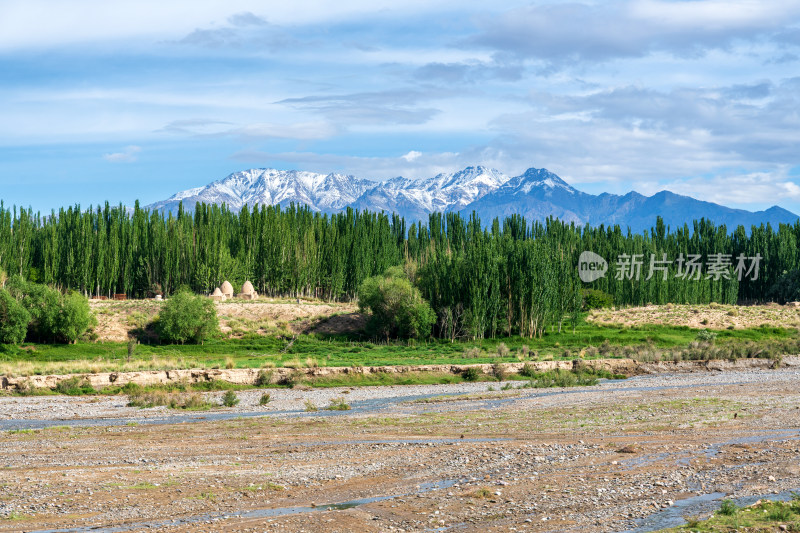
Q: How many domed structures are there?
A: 3